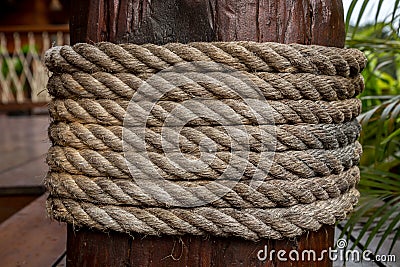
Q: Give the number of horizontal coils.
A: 7